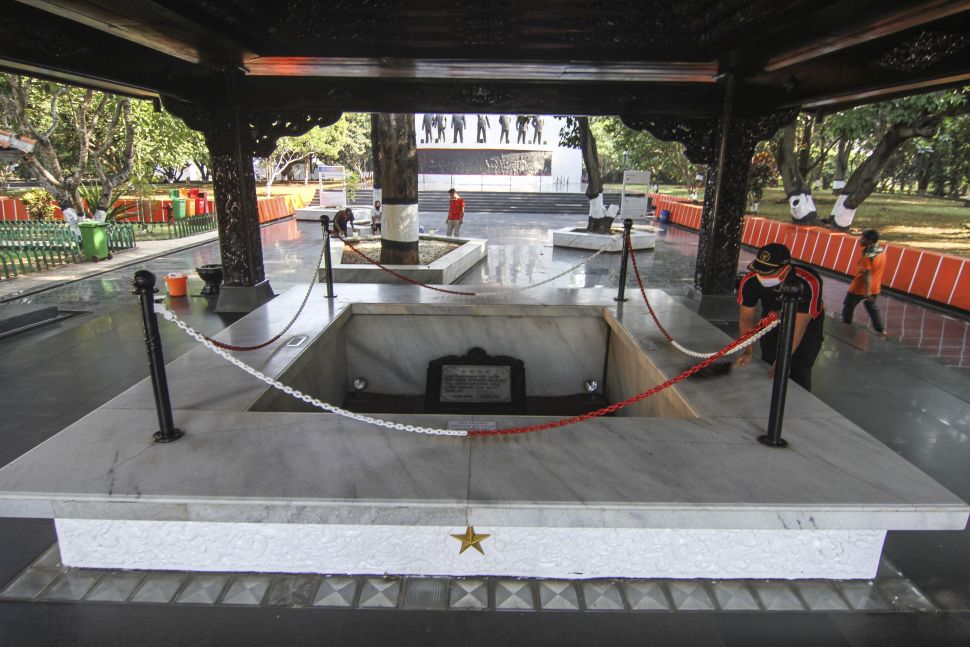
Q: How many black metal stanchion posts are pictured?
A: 4